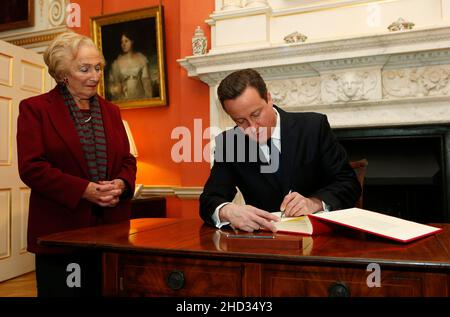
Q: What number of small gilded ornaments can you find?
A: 2